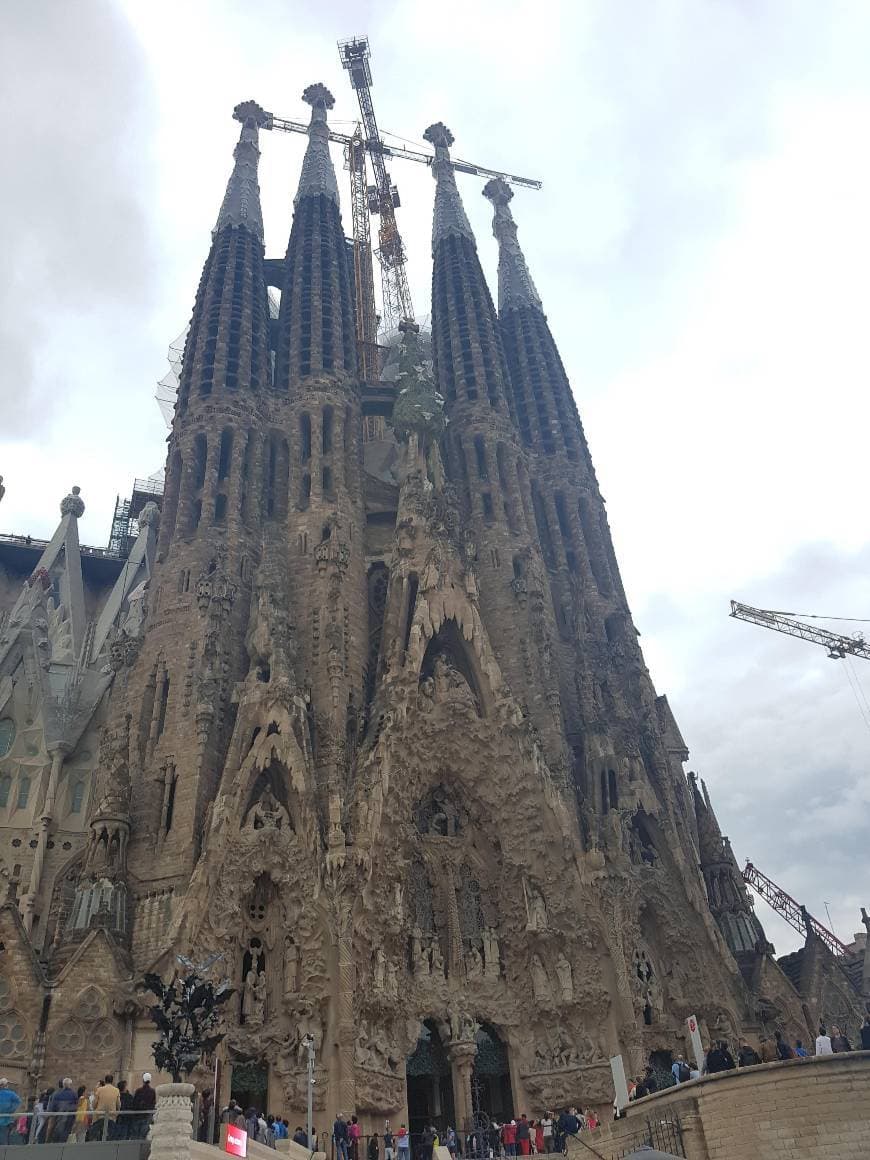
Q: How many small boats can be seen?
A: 0